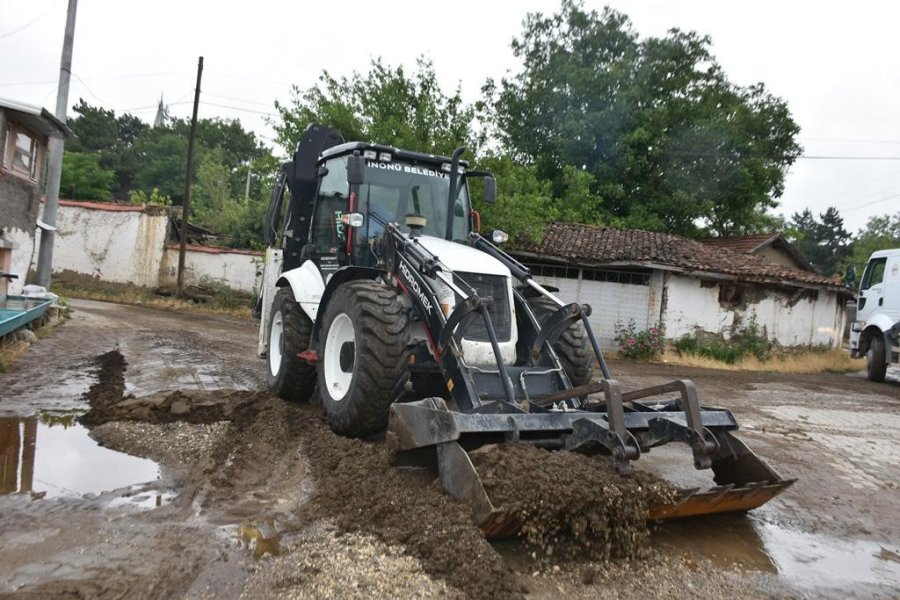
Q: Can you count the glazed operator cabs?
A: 1